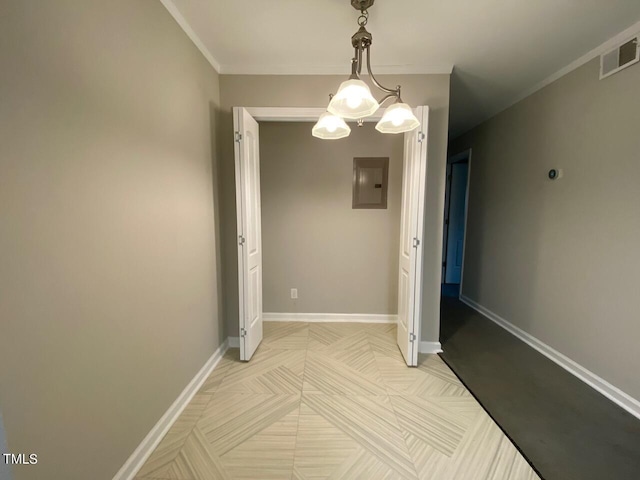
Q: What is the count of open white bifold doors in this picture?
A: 2